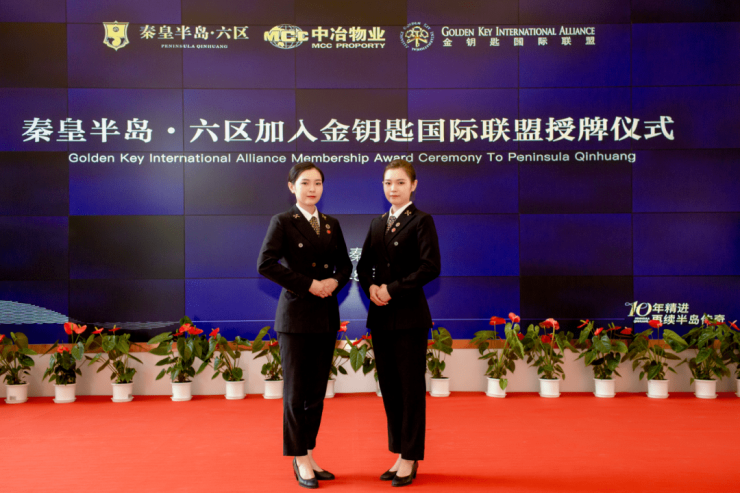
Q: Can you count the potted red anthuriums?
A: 15